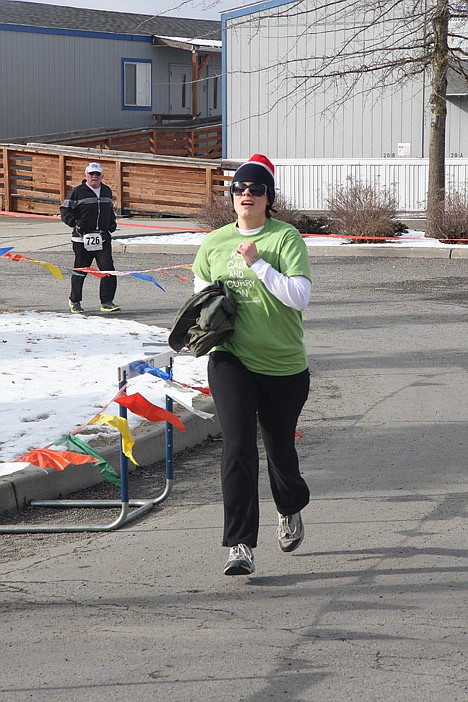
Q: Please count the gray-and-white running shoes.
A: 2